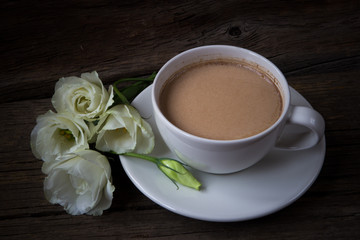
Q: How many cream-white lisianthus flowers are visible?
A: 4